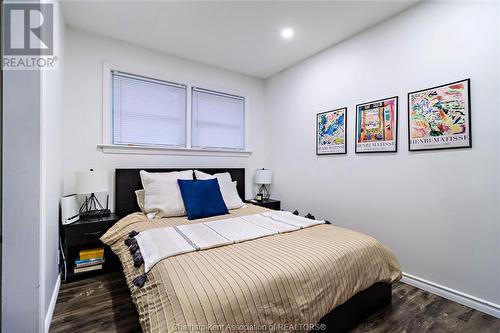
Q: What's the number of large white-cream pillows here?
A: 2